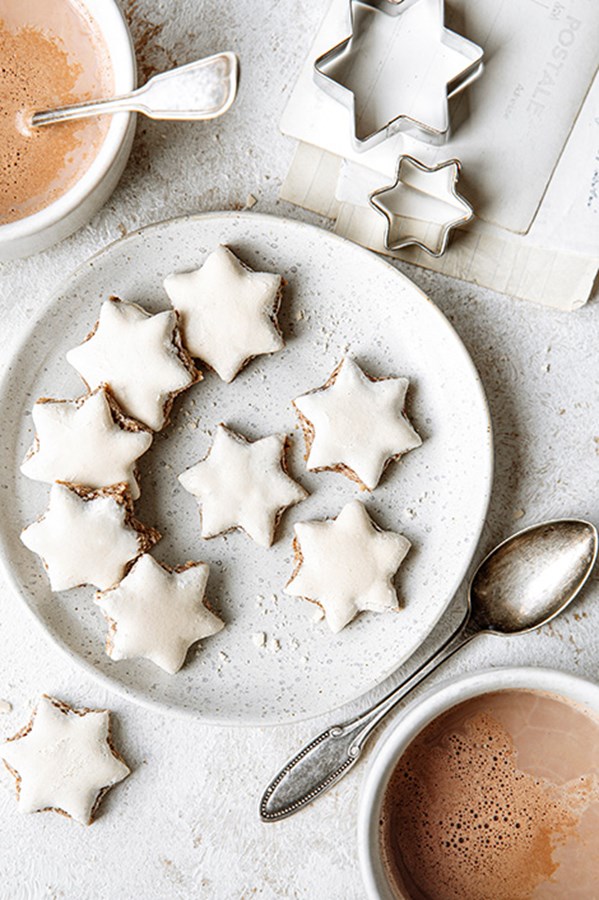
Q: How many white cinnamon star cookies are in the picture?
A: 9